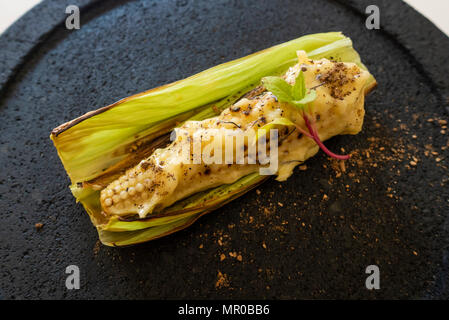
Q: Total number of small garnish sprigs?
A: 1